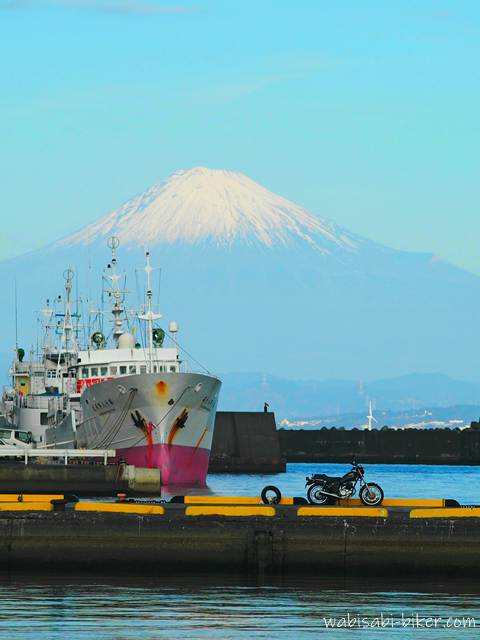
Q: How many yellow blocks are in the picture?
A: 8